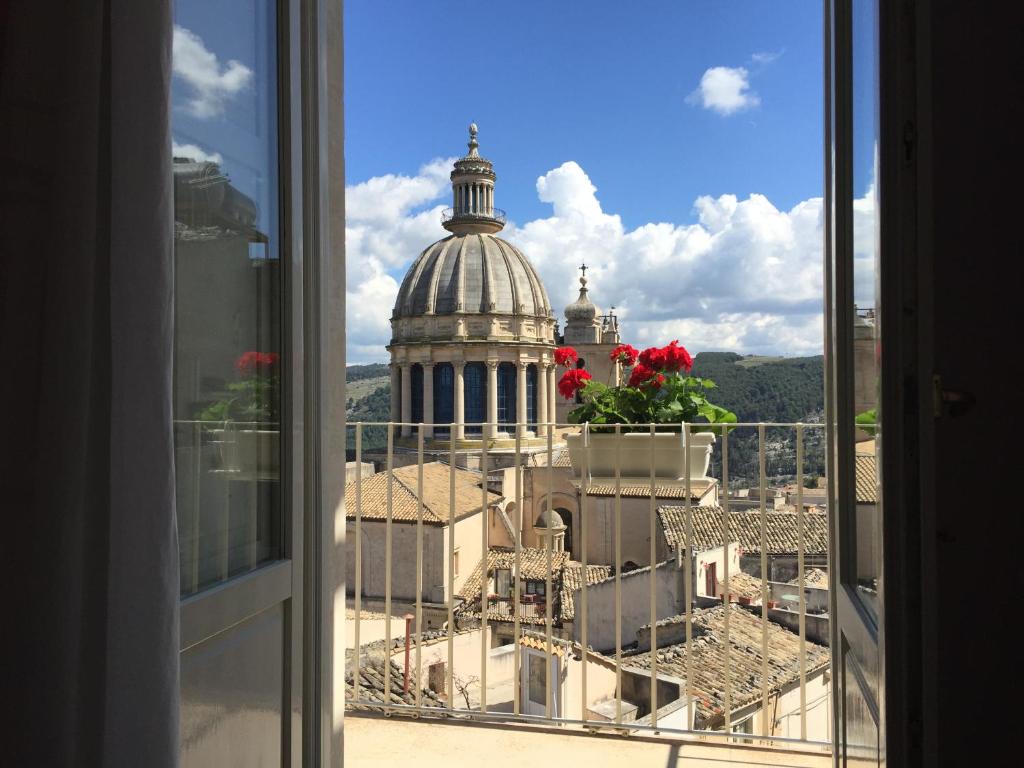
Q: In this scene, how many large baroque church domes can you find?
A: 1